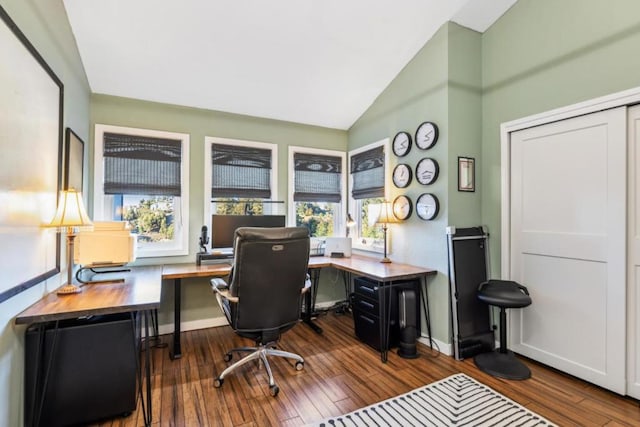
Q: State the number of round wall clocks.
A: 6